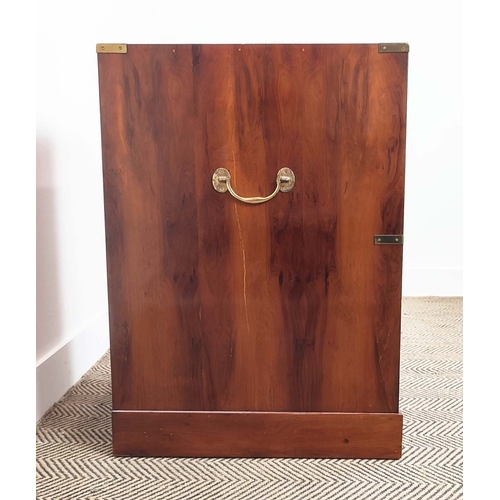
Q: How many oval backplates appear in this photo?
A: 2